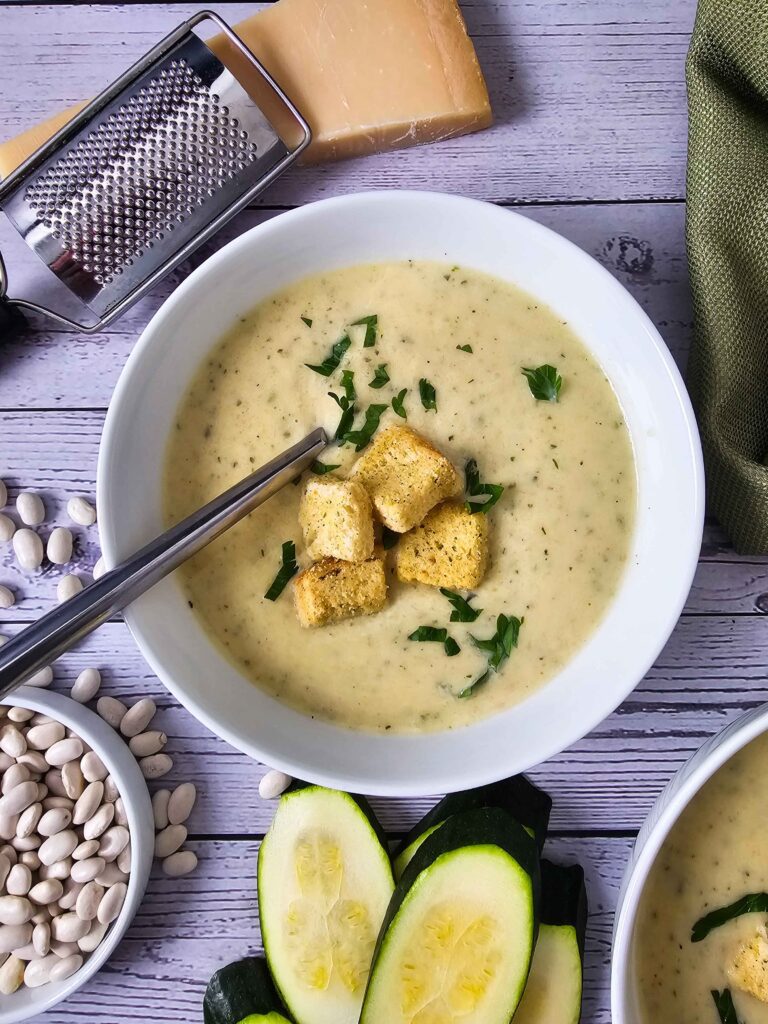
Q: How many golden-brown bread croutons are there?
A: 5